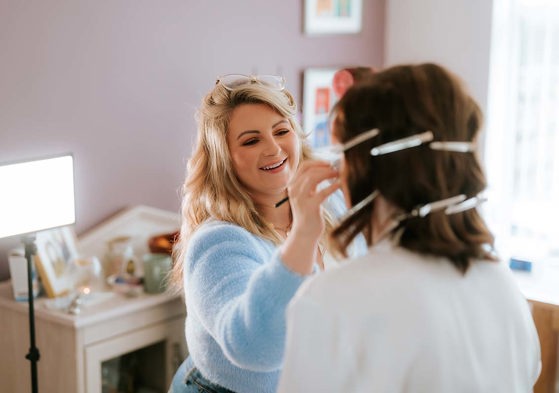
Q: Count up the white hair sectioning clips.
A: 6